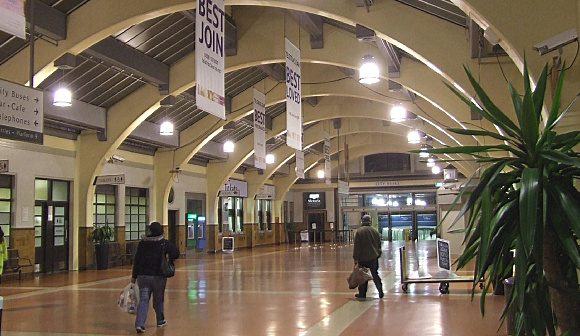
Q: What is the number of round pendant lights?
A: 11